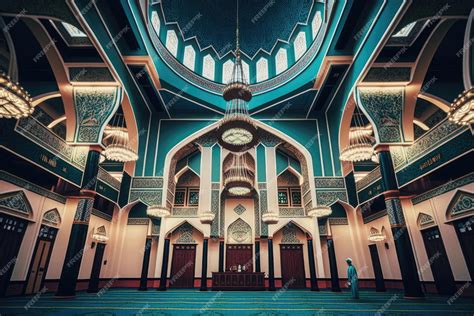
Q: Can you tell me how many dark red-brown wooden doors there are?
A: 3